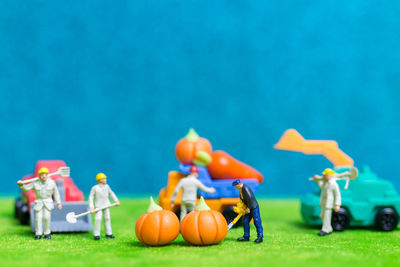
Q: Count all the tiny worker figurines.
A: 5